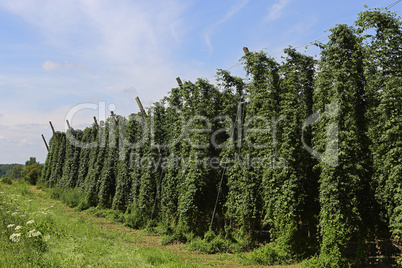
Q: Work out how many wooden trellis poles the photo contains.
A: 8